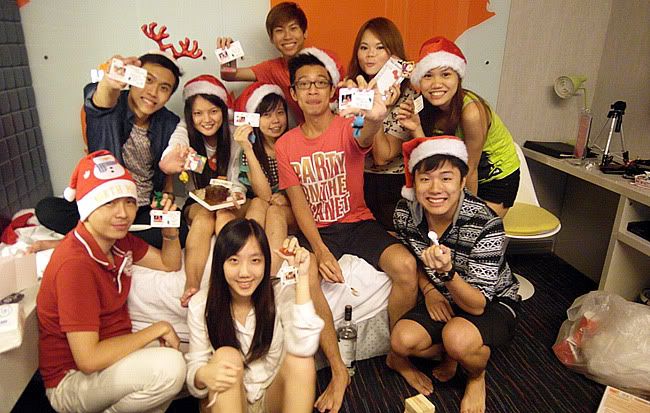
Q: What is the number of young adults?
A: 10